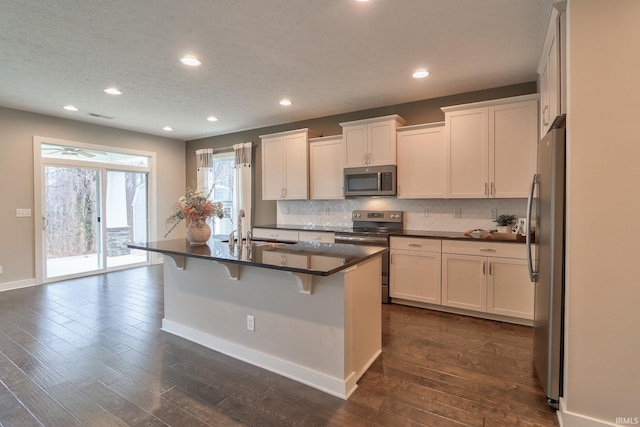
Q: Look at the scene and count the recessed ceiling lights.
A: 8